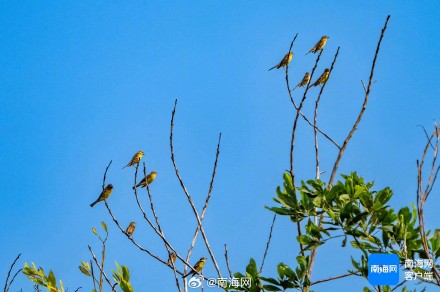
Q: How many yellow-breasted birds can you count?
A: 10